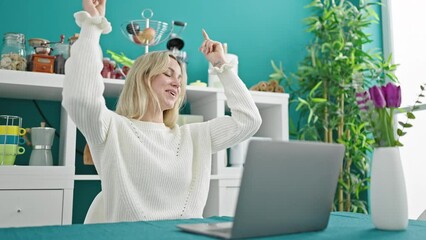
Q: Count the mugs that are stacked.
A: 3